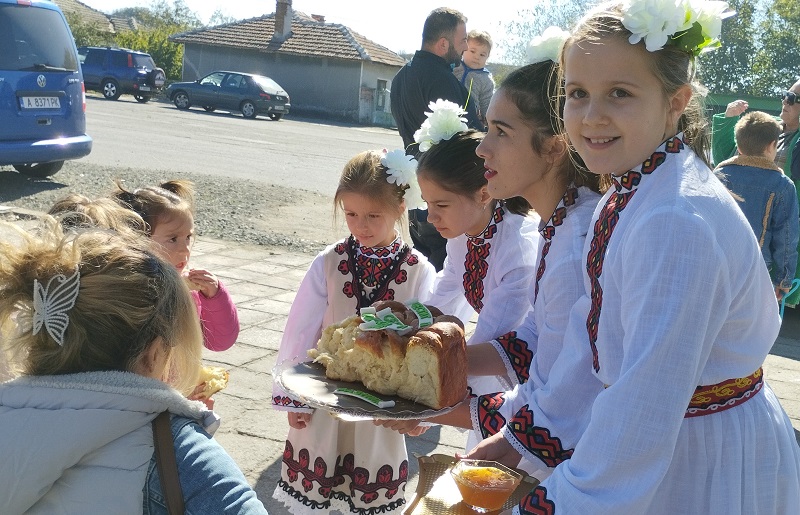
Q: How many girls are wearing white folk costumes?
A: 4